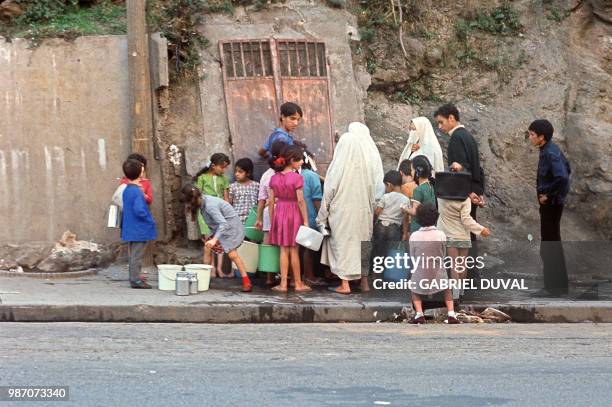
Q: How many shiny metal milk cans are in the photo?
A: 2